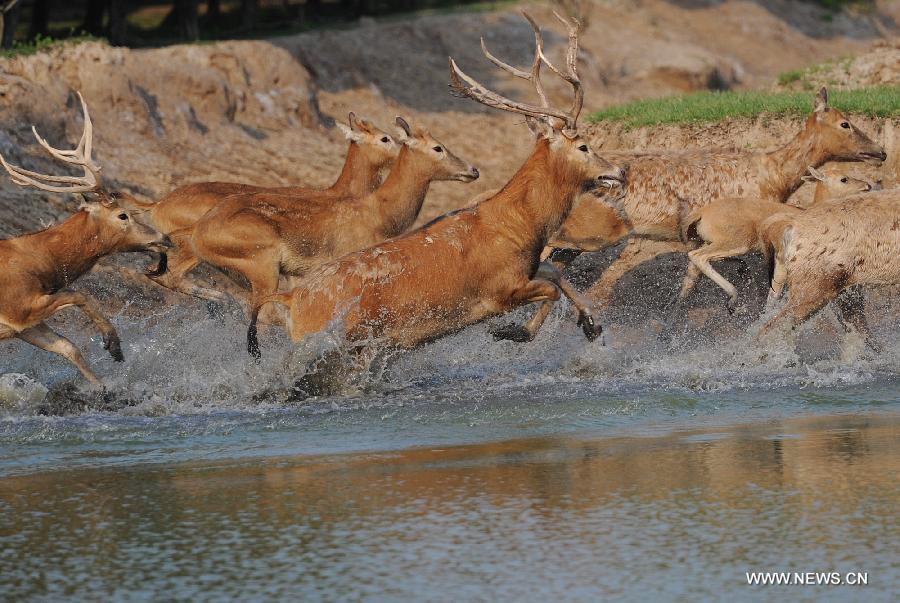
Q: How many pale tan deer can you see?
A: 3